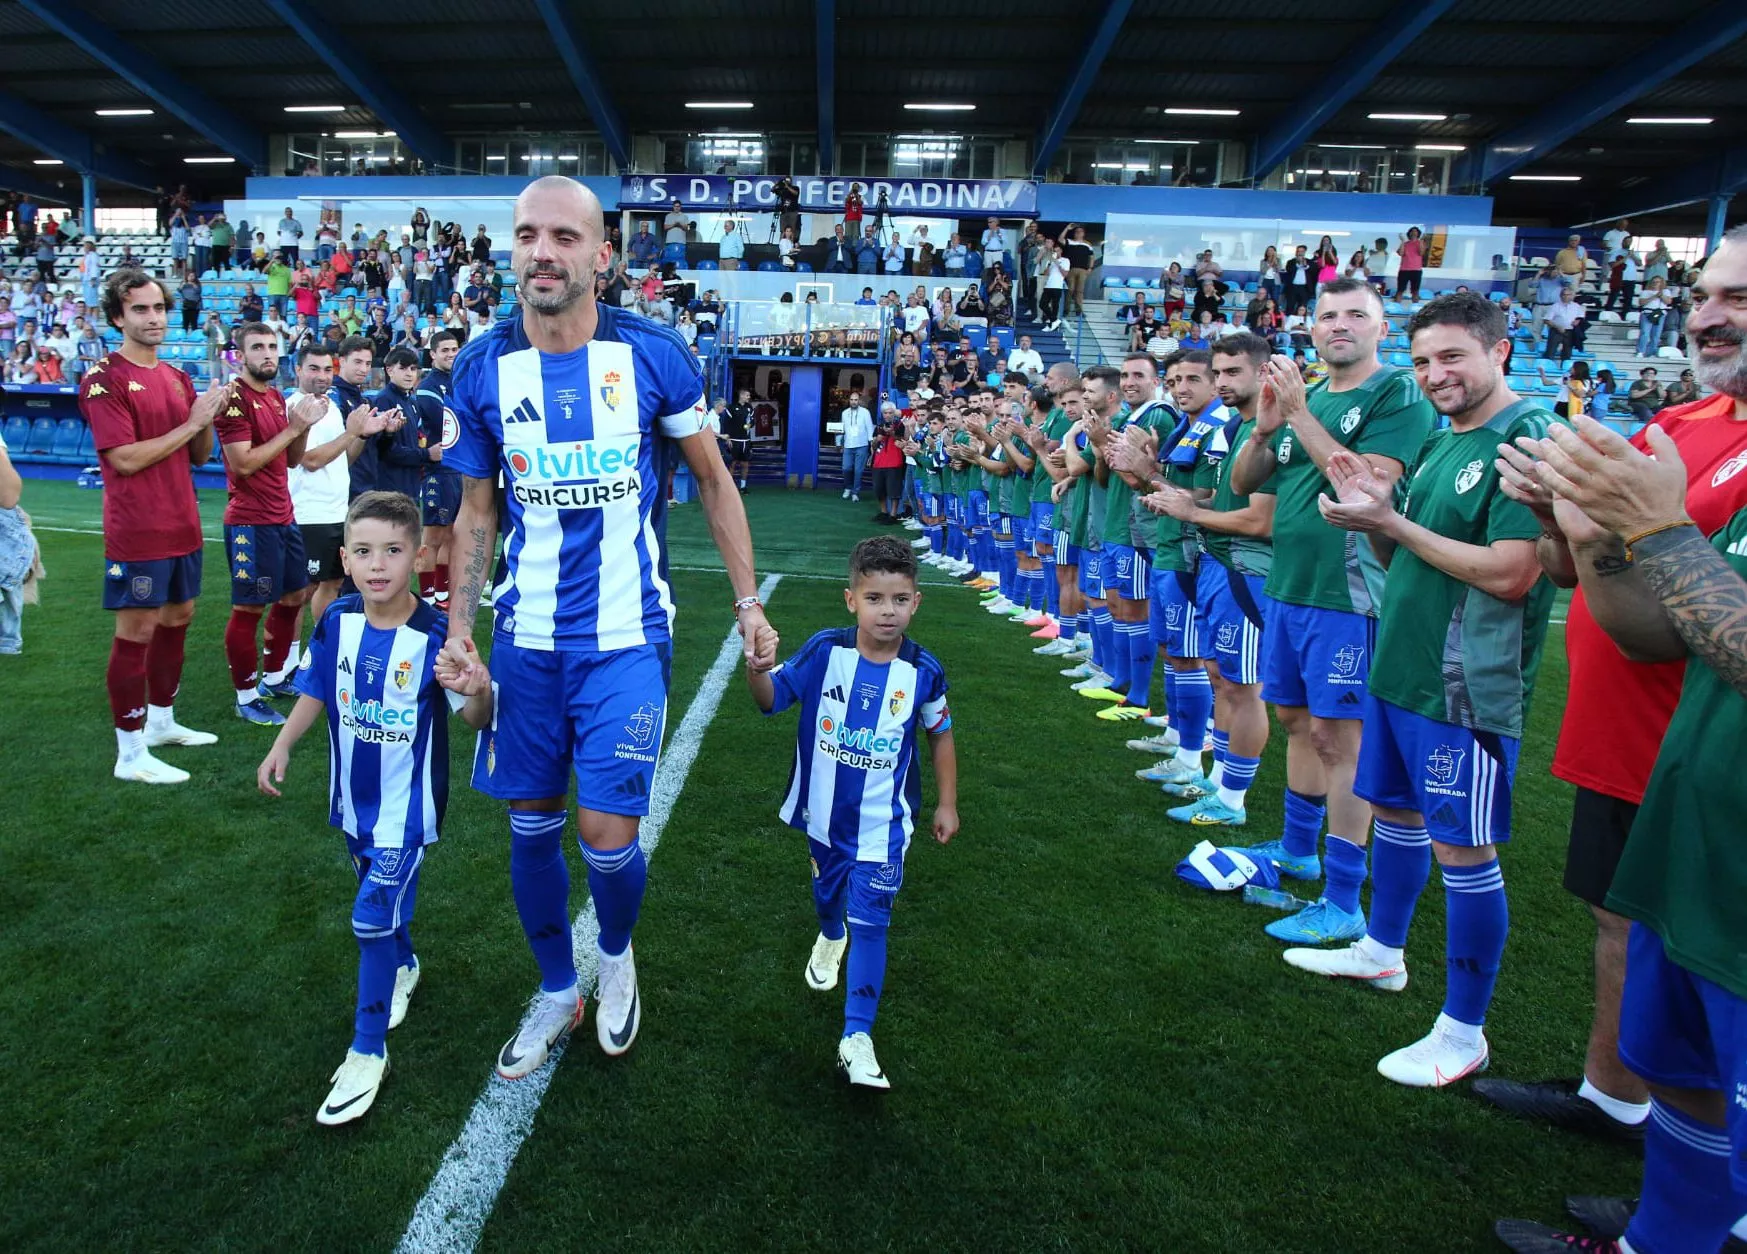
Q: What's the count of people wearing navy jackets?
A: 3